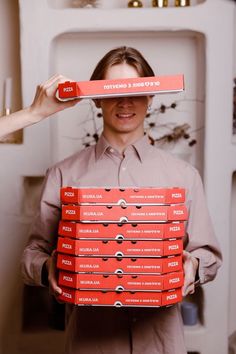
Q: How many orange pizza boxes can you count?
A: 8